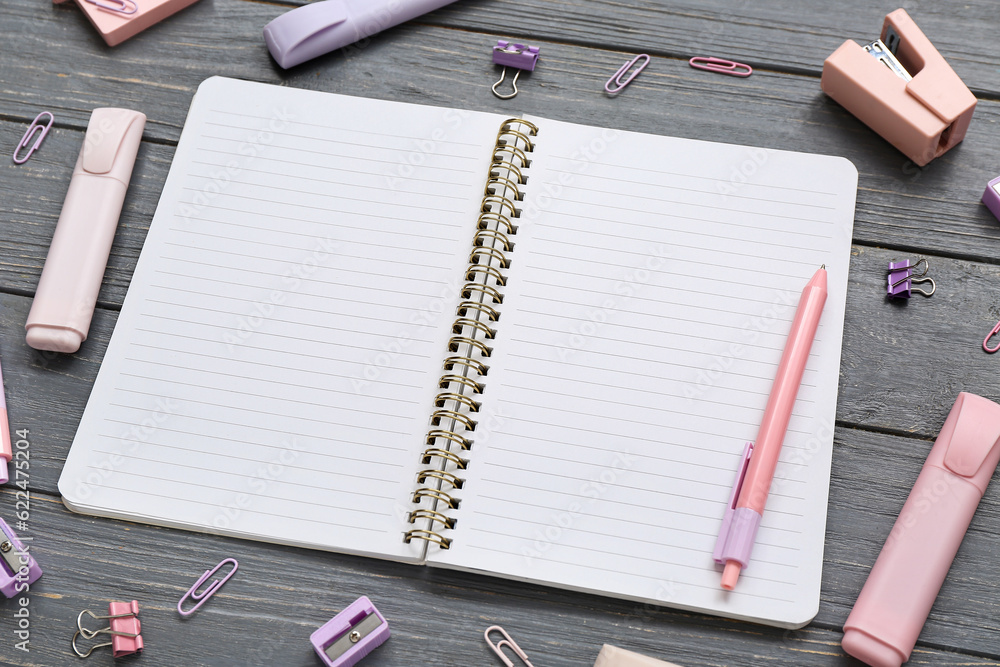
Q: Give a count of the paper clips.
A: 7